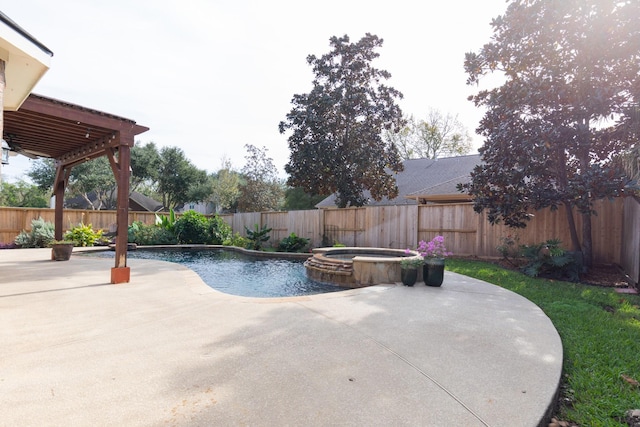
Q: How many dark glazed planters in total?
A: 2